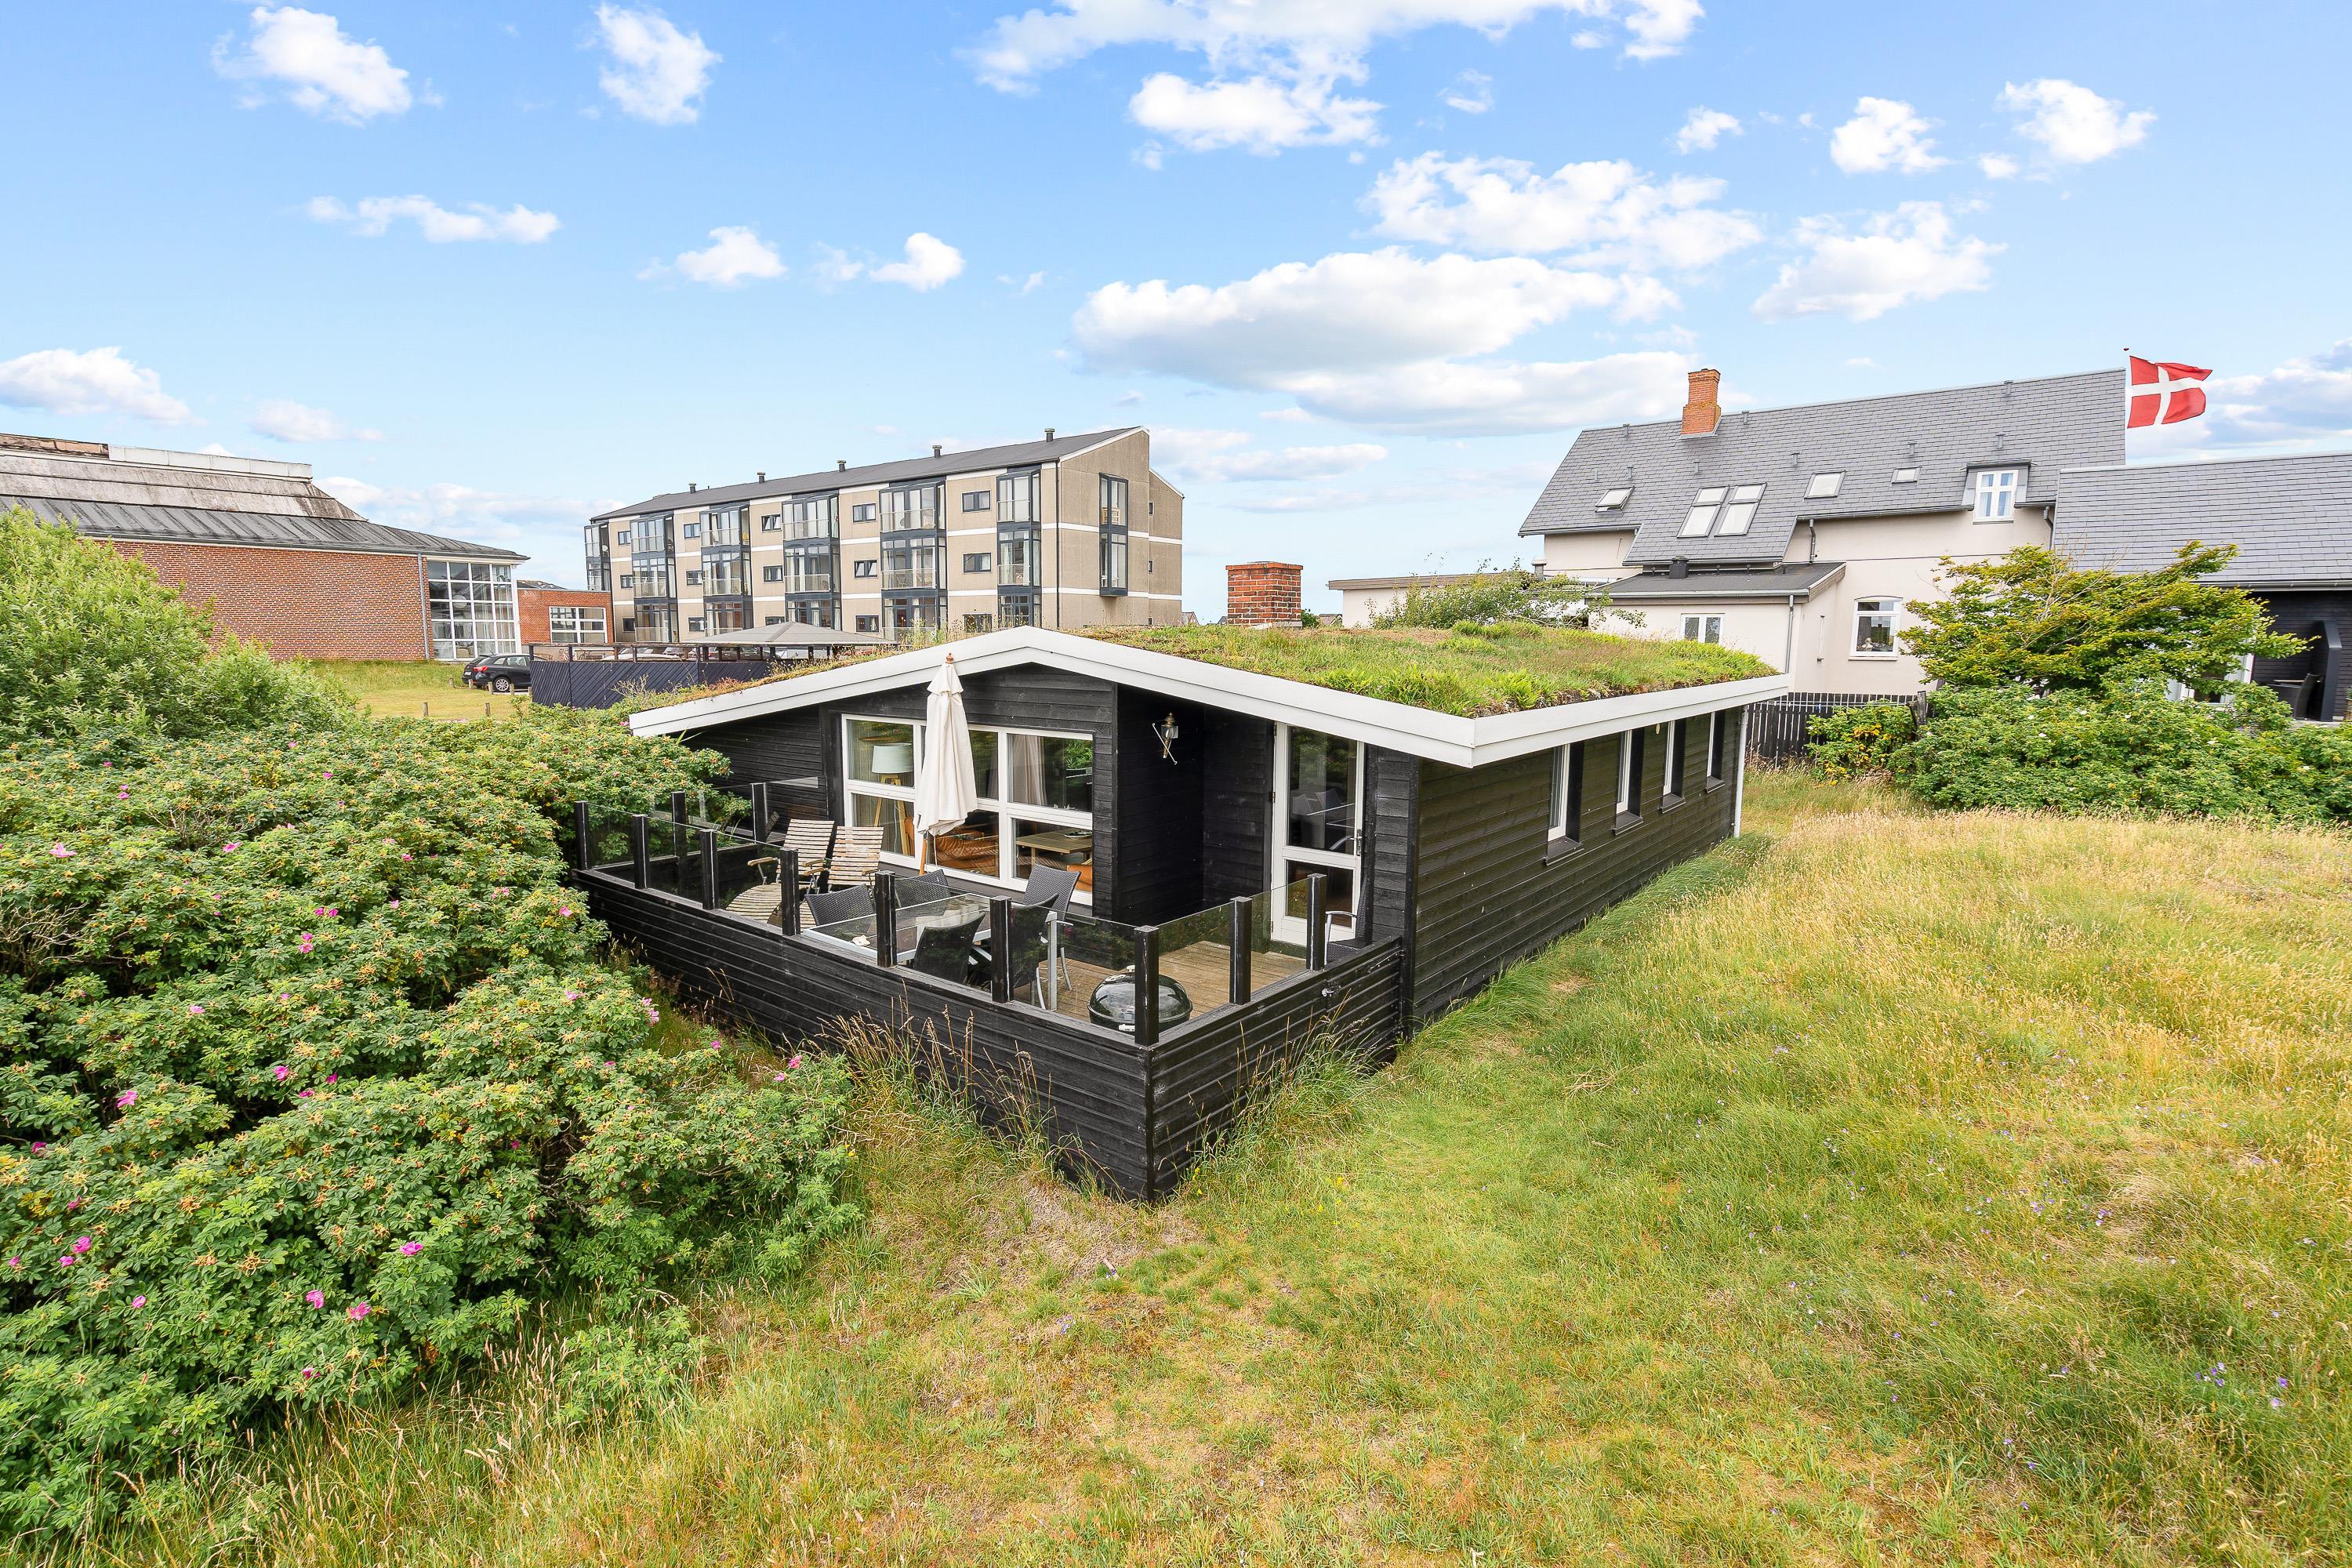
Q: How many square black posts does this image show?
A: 11